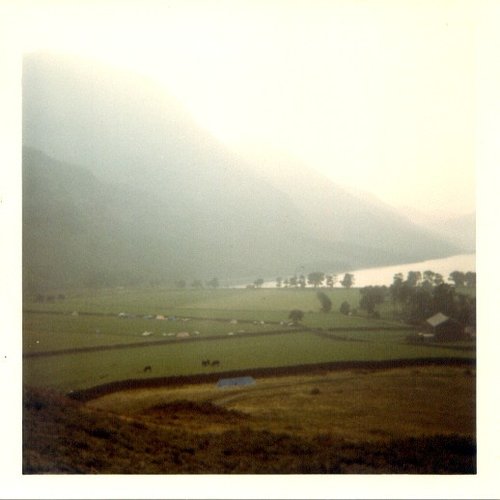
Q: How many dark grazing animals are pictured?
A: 3